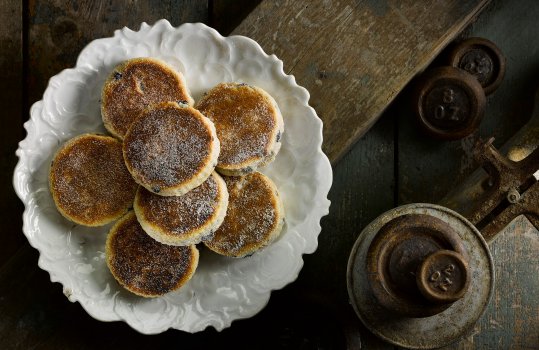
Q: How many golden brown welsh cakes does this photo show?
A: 7